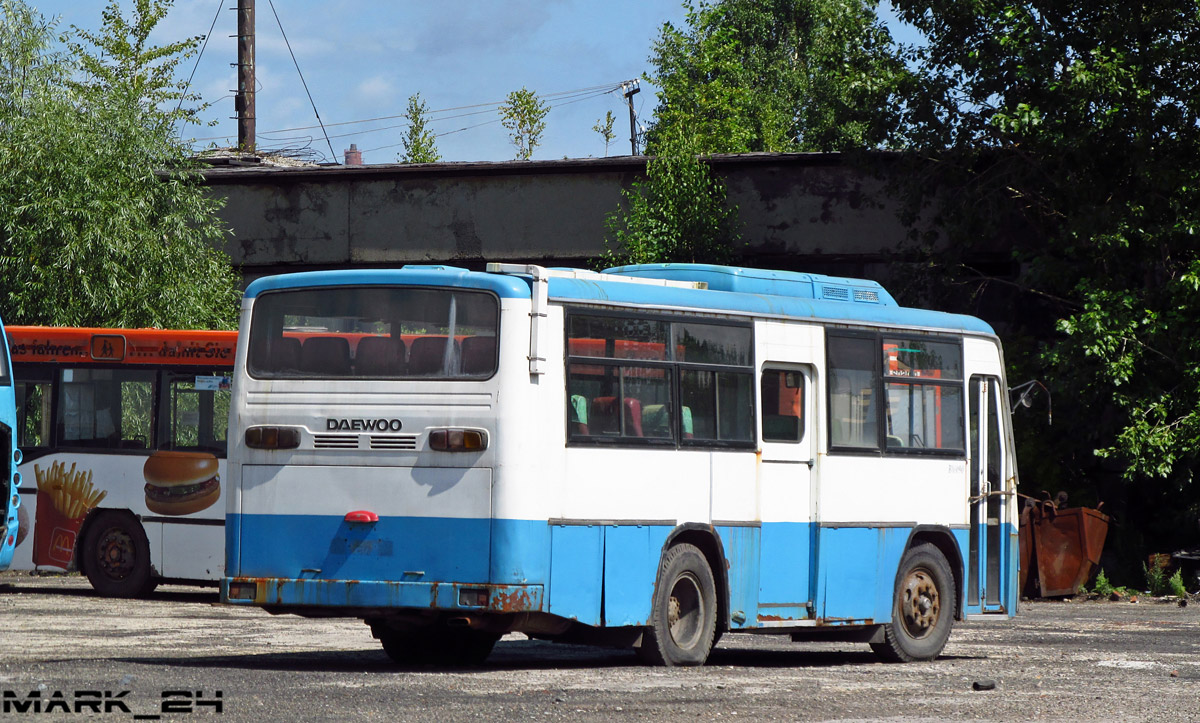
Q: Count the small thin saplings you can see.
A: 3